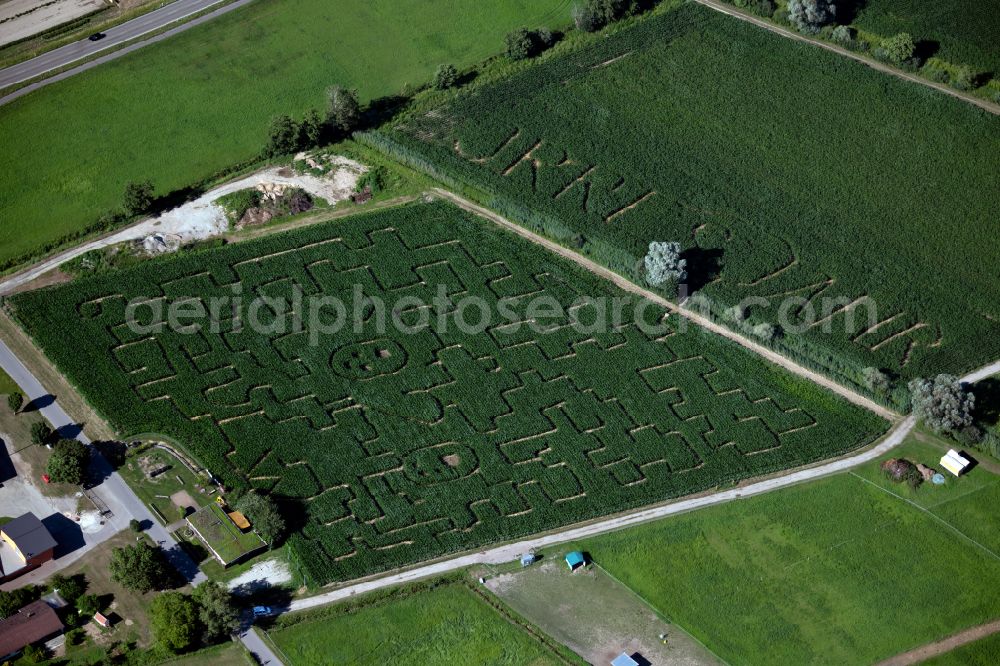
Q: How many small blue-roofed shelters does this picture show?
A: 2